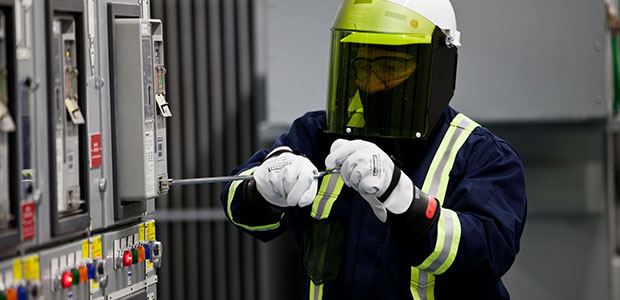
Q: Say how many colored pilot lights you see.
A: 11